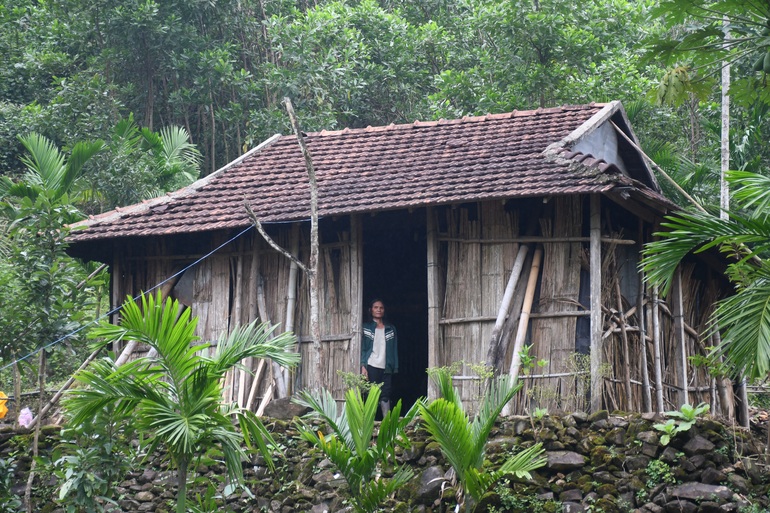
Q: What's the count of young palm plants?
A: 3